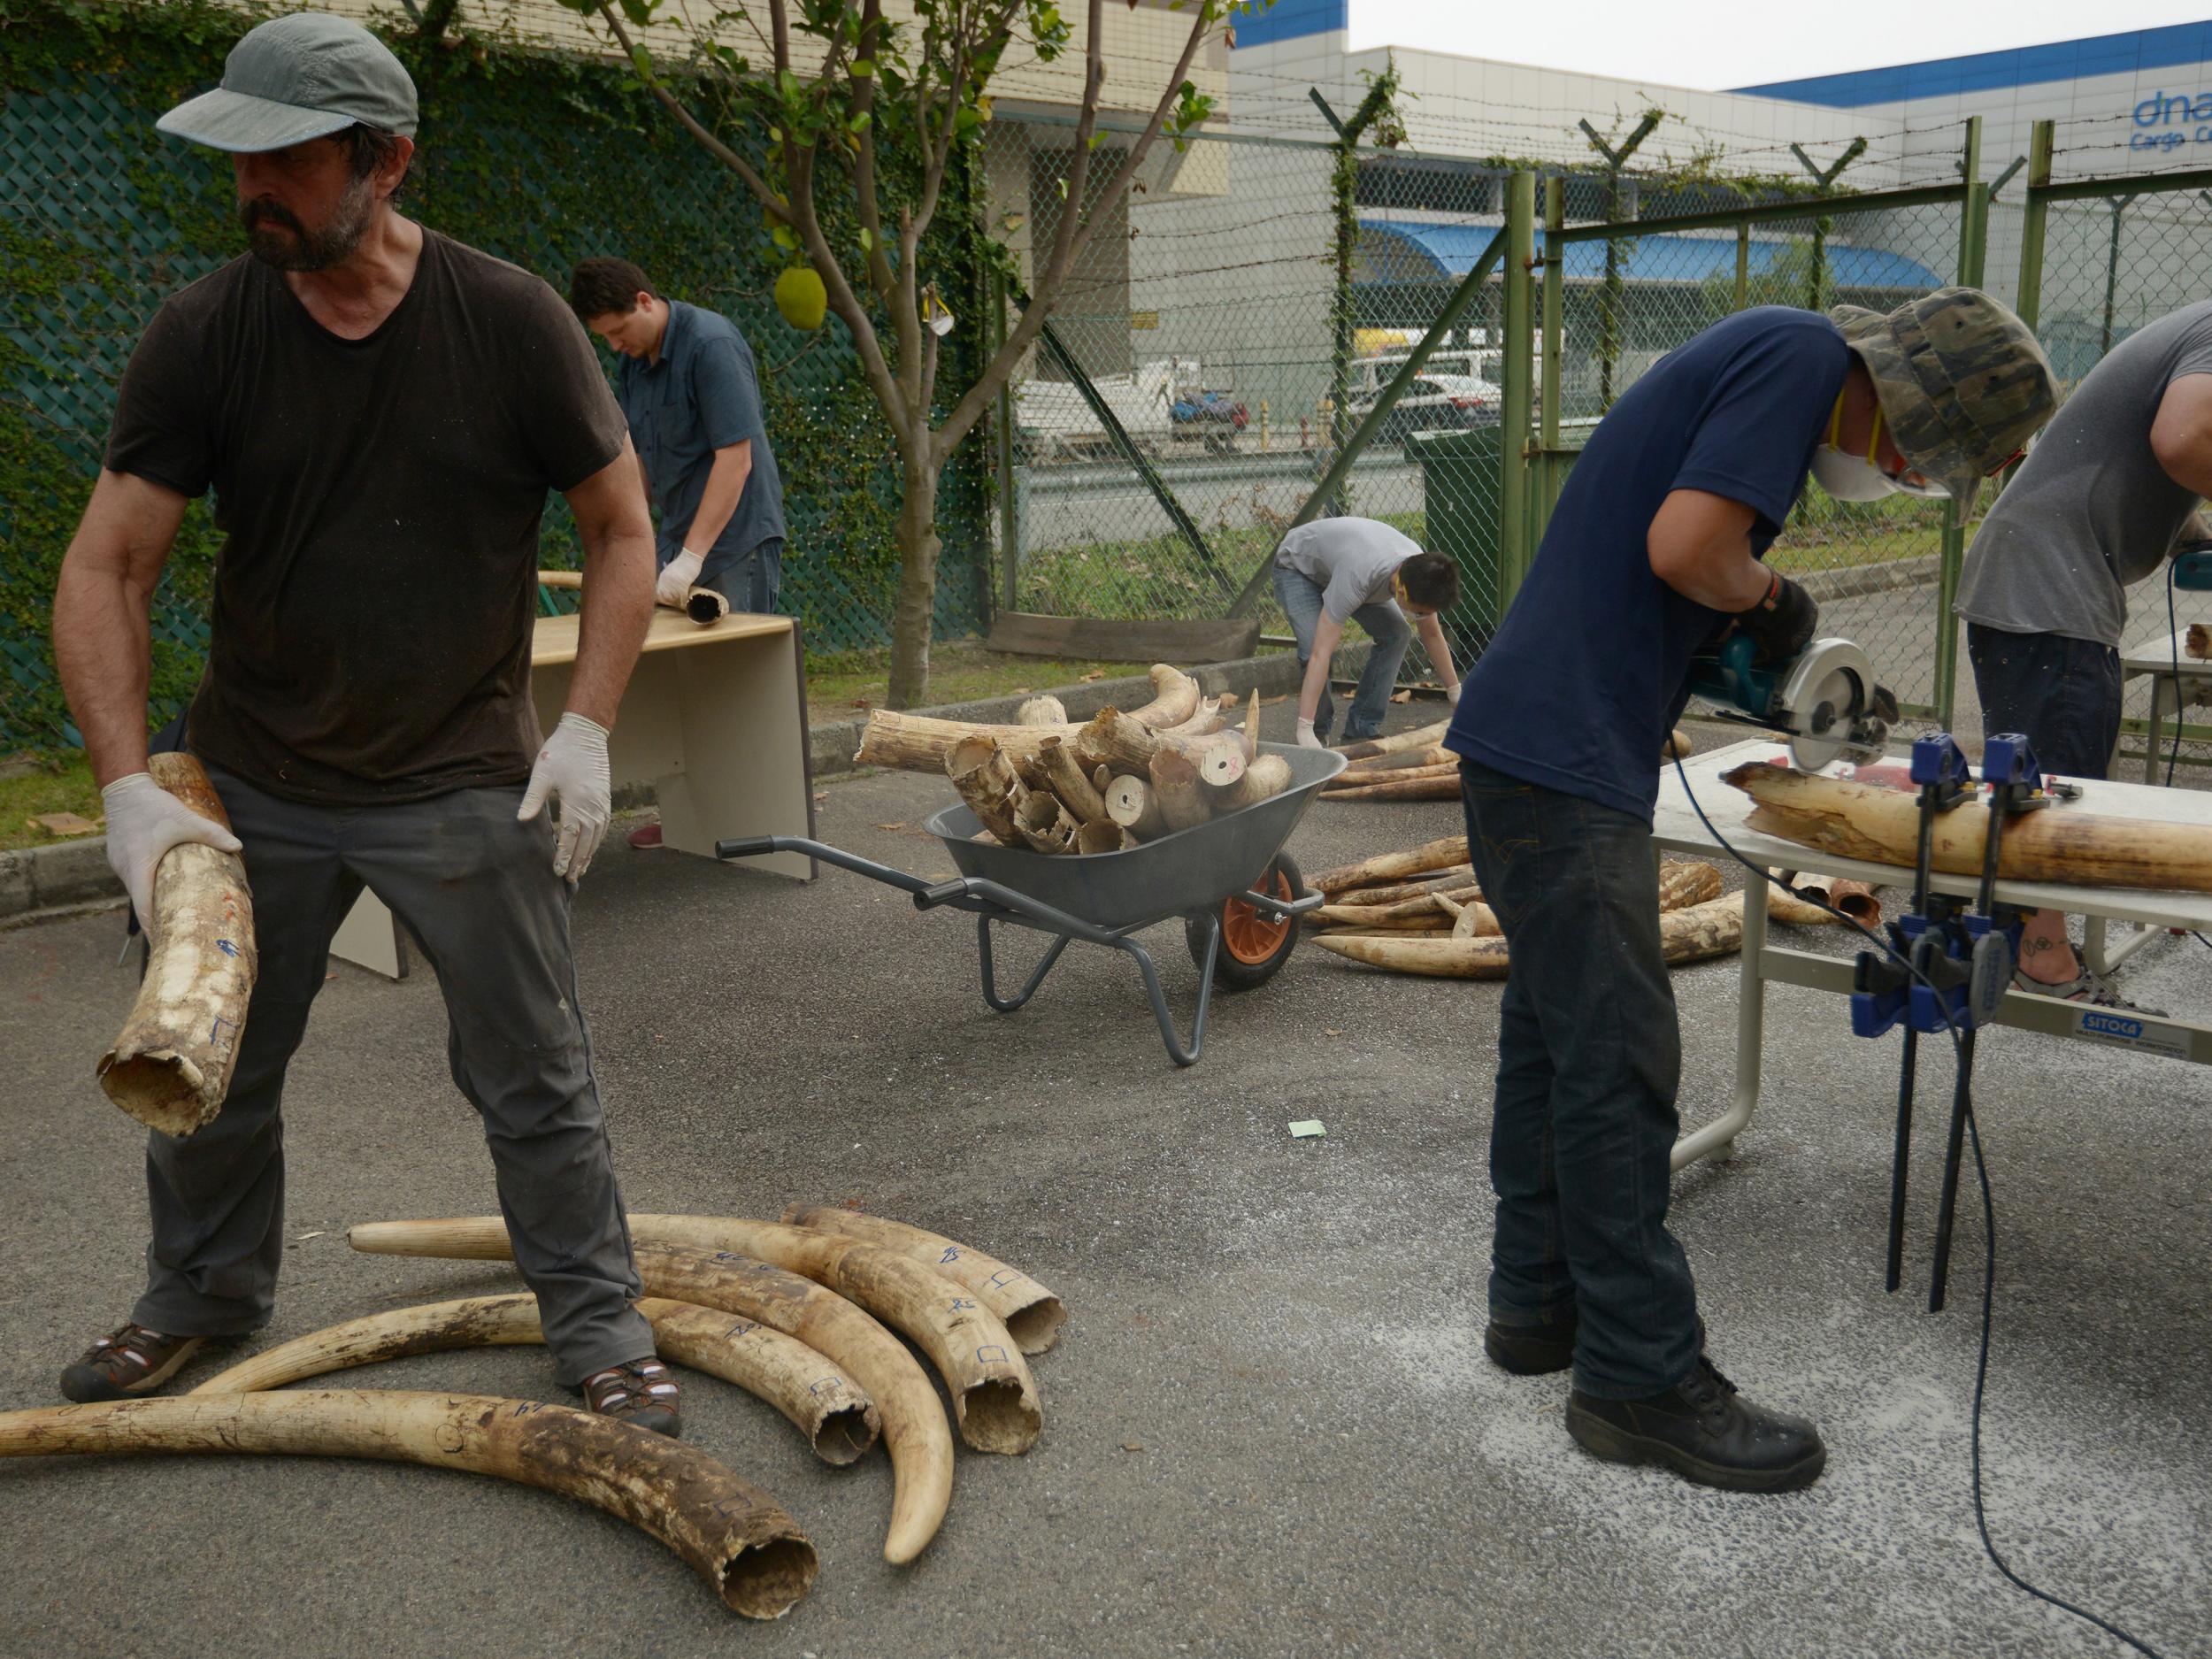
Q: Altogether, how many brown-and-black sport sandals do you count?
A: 2